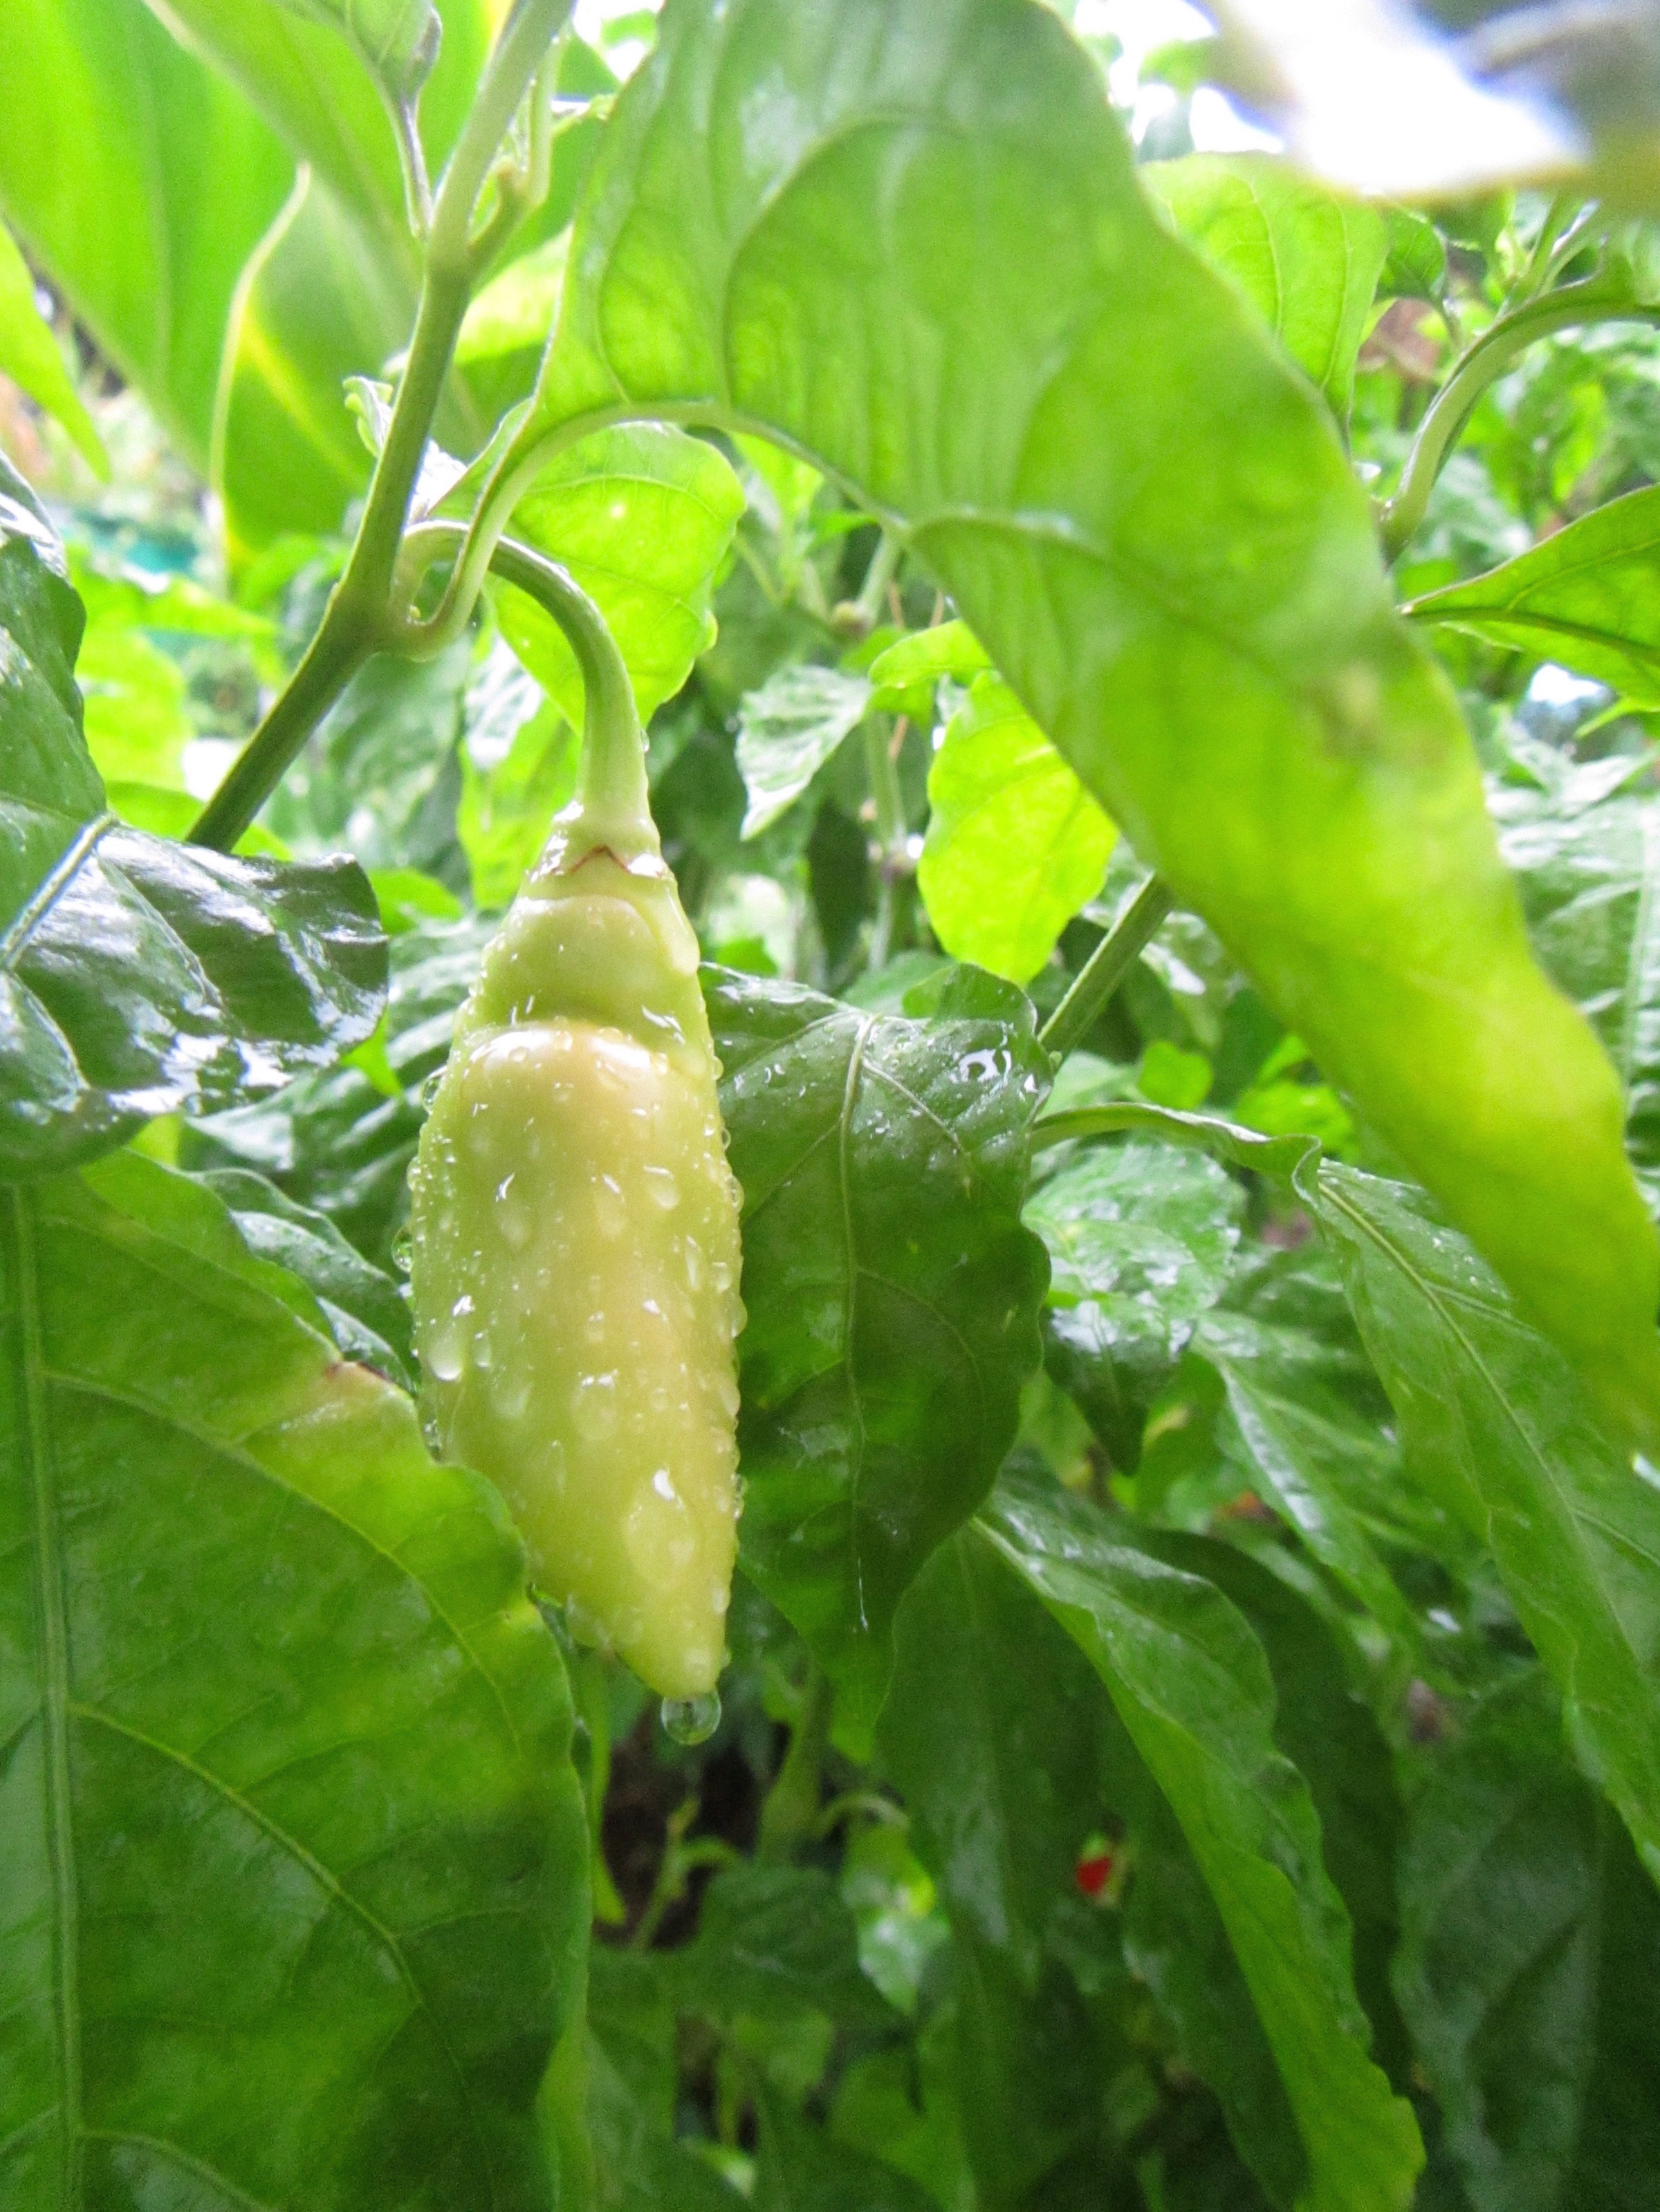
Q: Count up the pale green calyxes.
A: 1